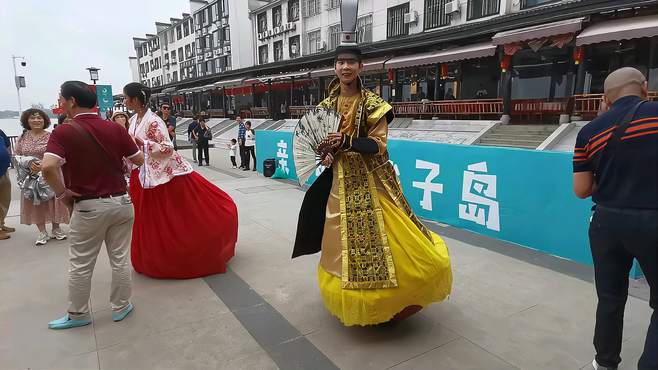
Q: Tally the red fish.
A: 0